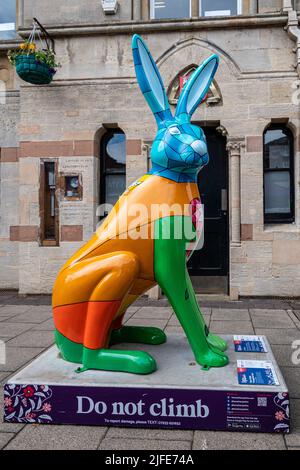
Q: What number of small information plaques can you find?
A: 2